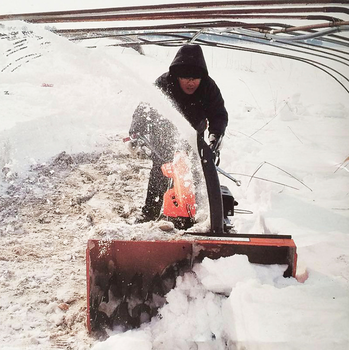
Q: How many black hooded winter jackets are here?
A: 1